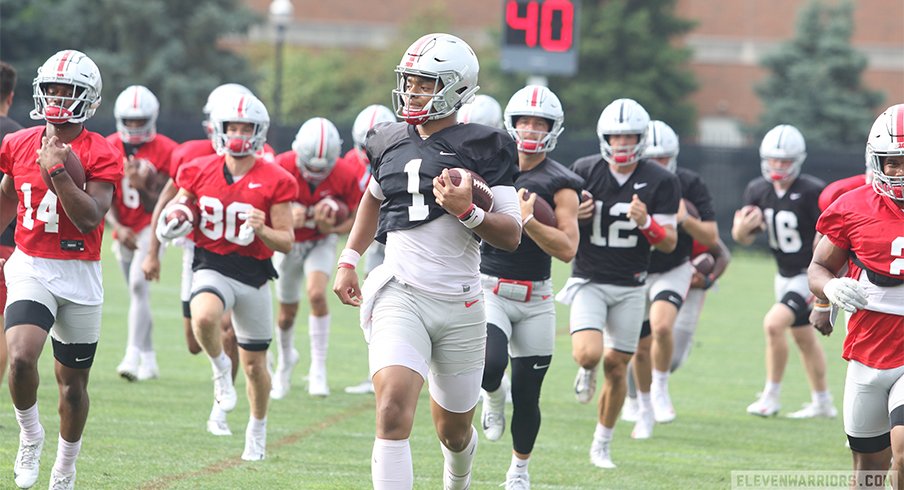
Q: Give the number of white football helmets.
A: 13